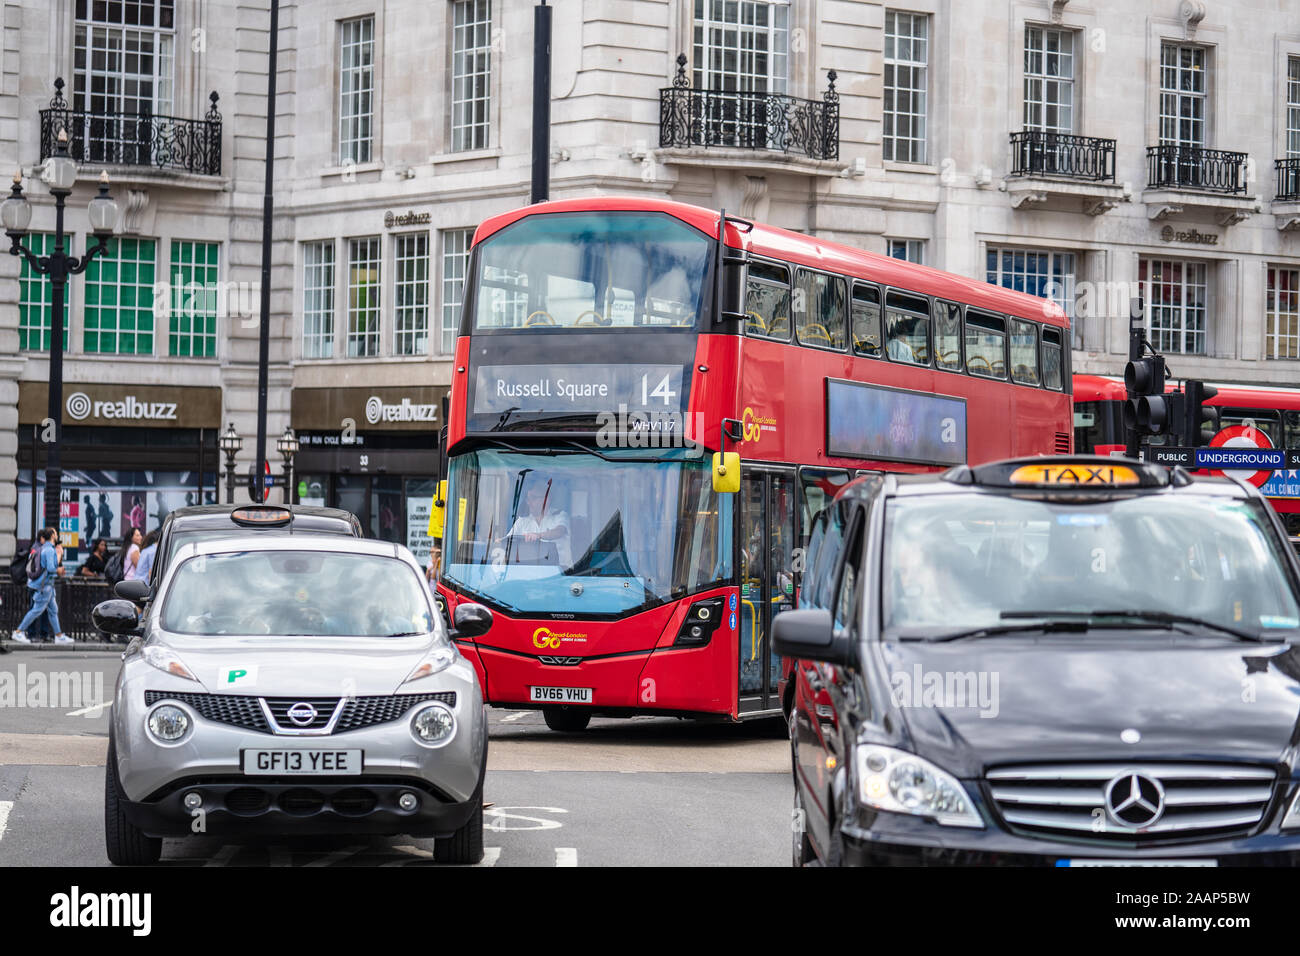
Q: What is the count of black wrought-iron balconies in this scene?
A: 5